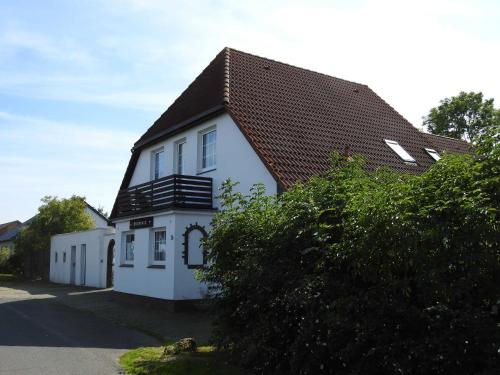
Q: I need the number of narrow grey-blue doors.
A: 2